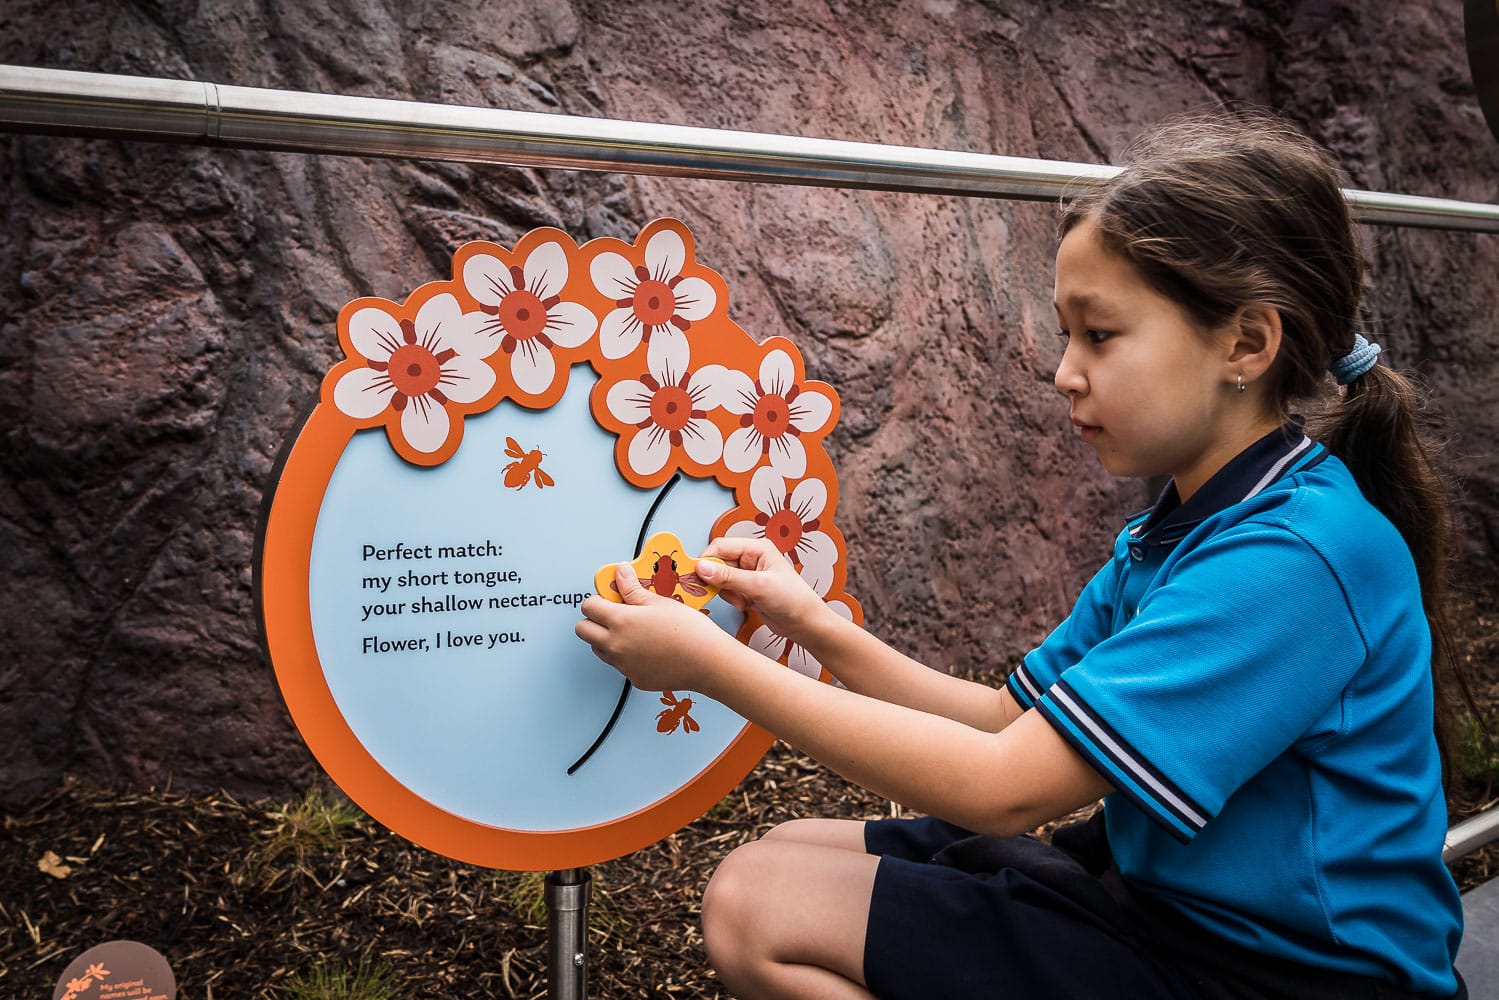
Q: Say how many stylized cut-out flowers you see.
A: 7